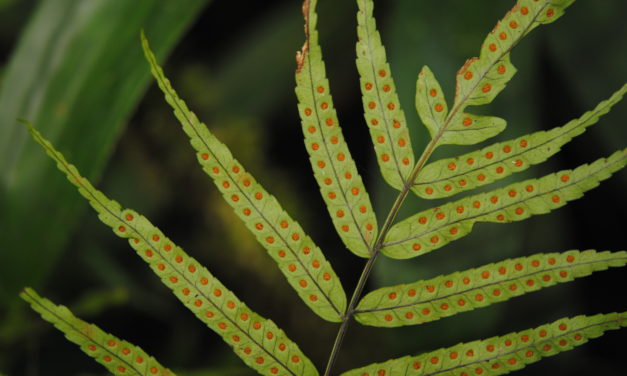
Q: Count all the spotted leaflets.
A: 12